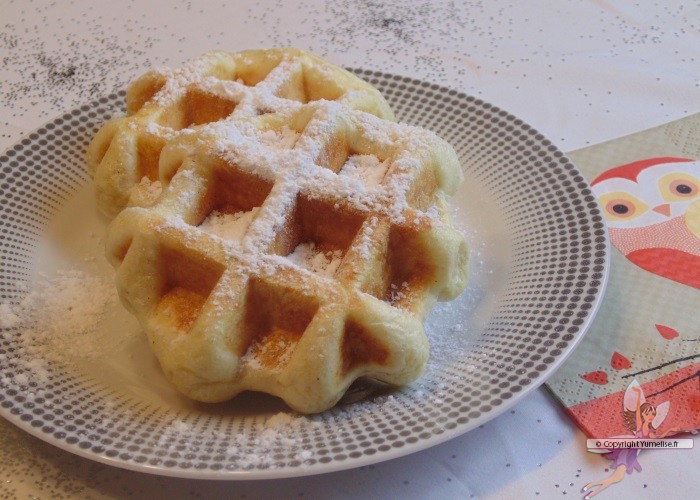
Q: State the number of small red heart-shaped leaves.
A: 3